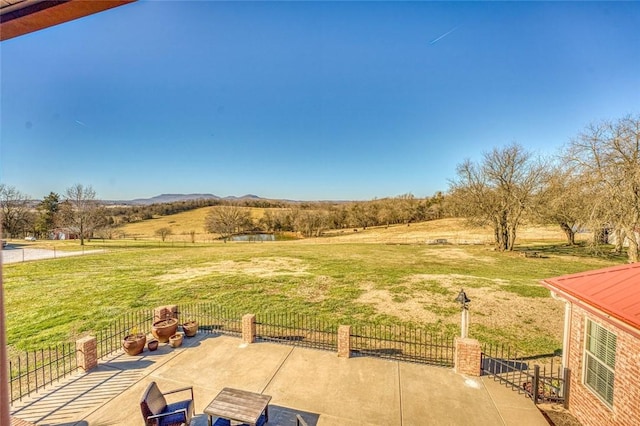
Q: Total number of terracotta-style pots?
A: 5